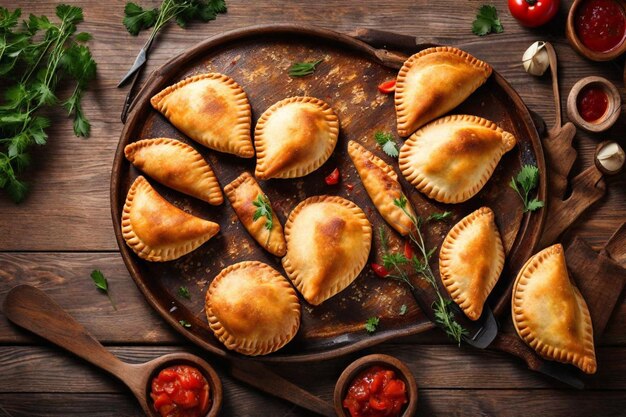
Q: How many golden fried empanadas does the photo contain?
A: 12